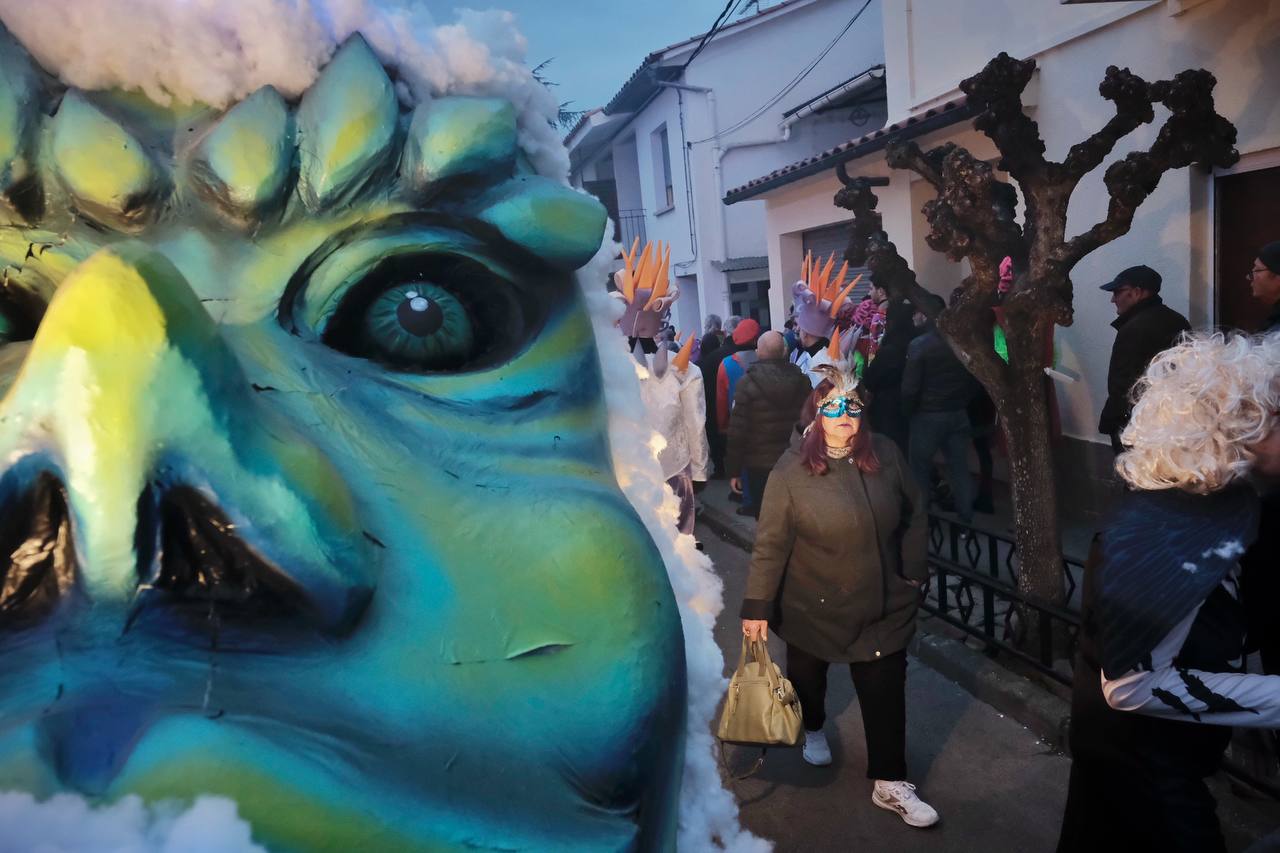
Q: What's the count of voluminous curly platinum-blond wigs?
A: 1